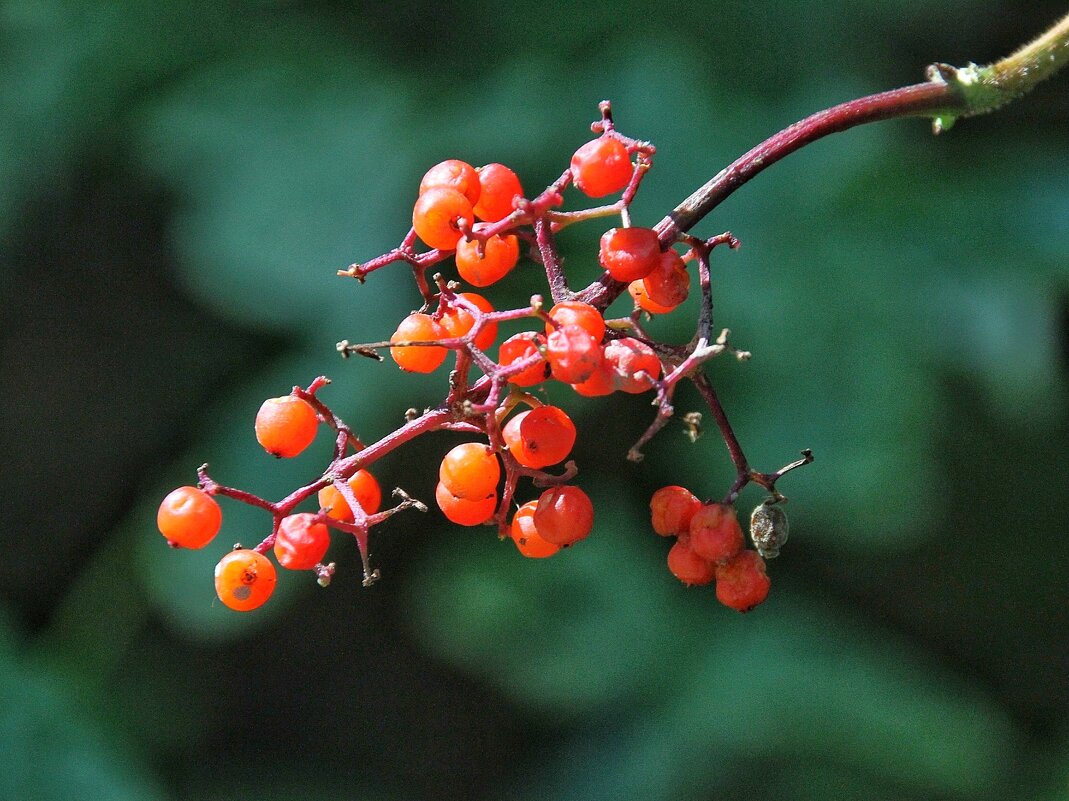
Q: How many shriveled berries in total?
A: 1